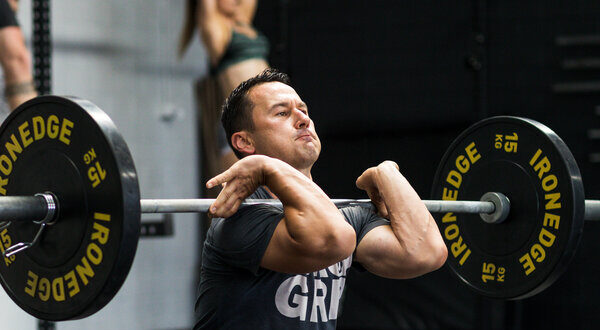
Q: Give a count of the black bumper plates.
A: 2